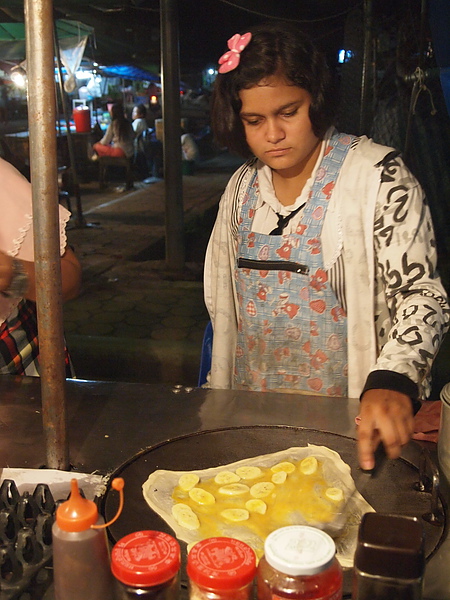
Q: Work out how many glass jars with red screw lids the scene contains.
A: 2